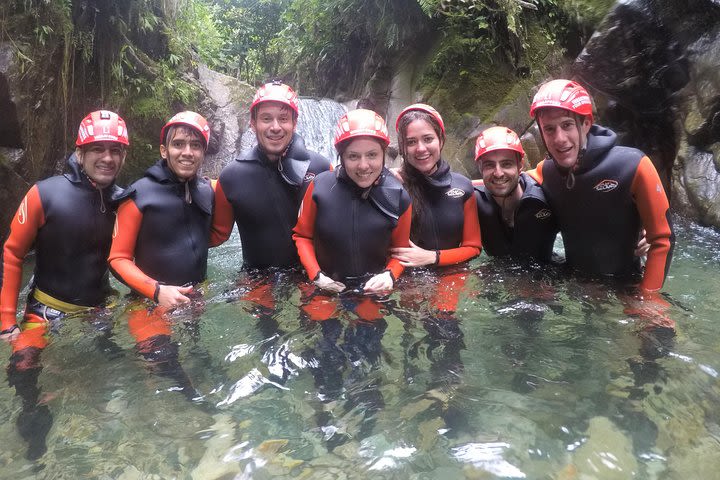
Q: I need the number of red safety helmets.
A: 7